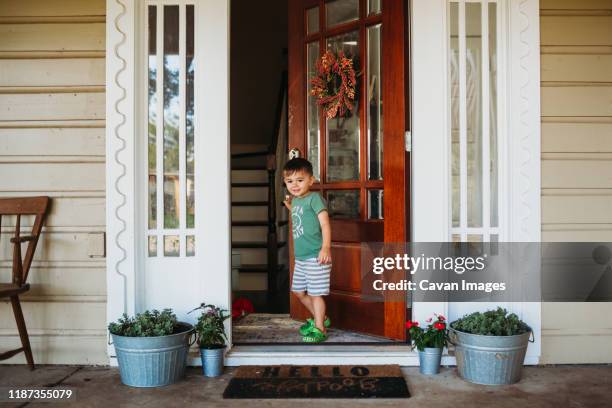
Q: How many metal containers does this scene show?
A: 4